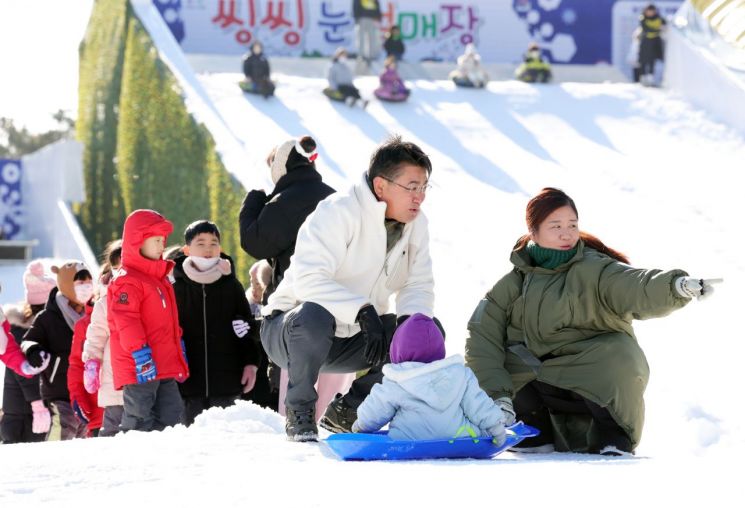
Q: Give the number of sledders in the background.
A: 5